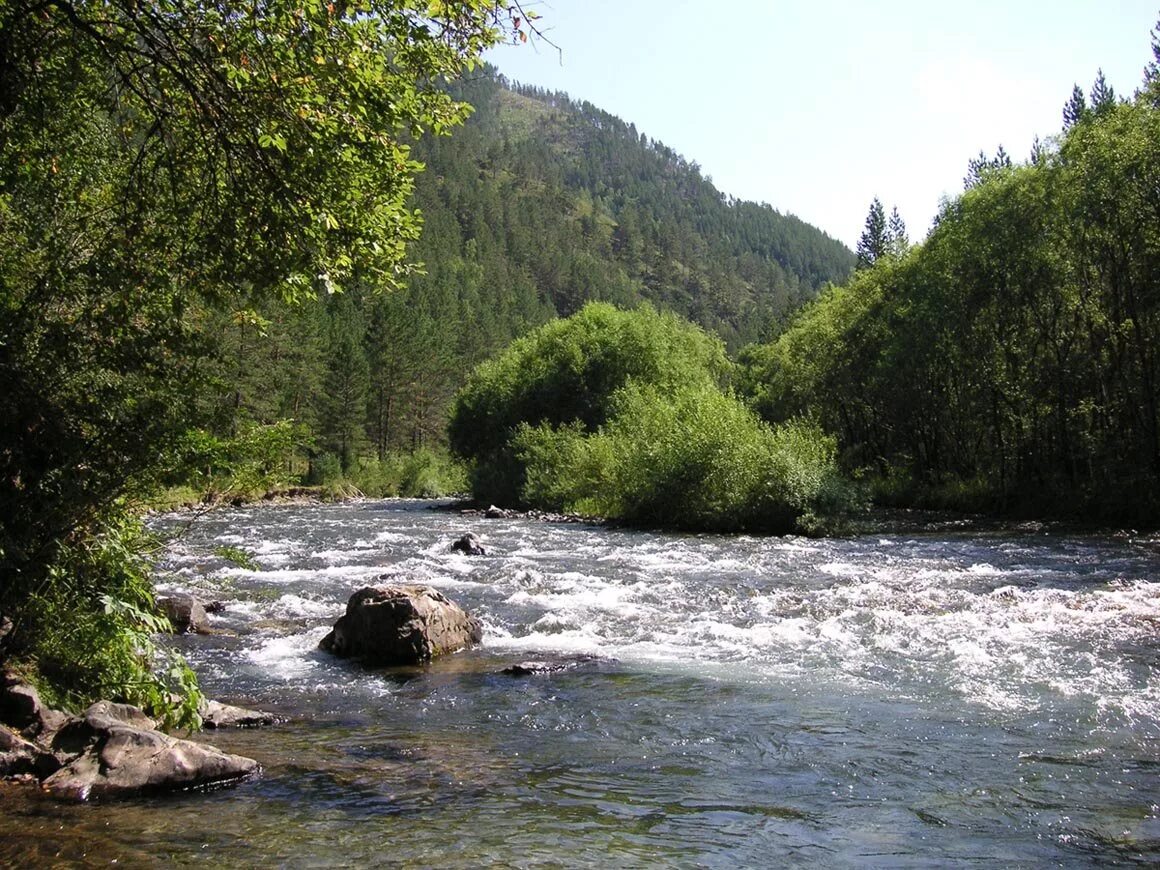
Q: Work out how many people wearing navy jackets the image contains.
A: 0